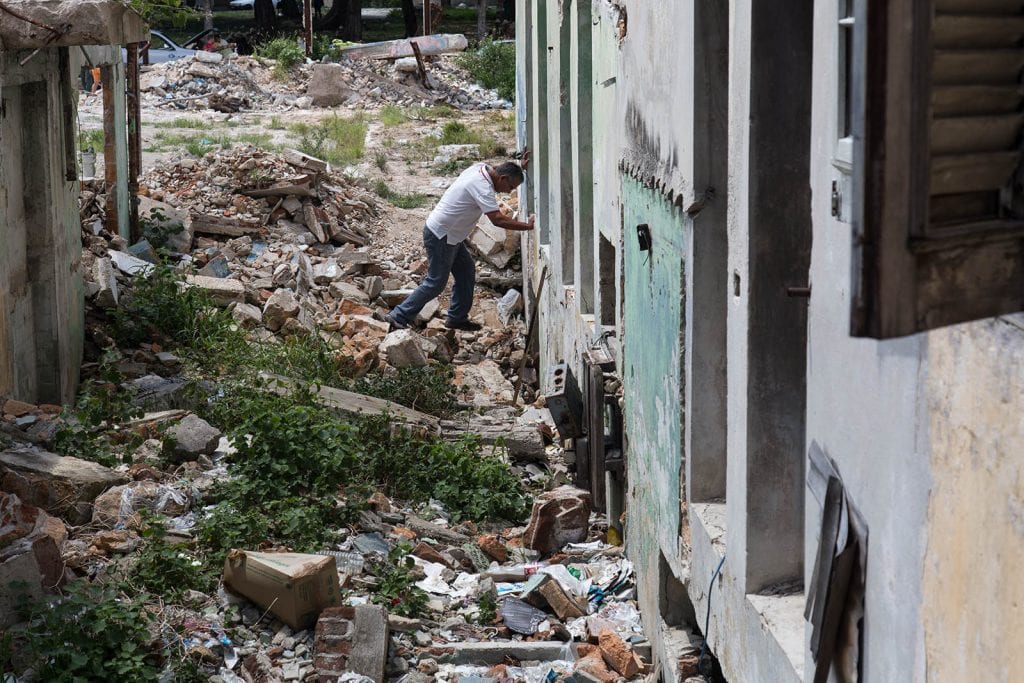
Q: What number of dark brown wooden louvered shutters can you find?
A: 1